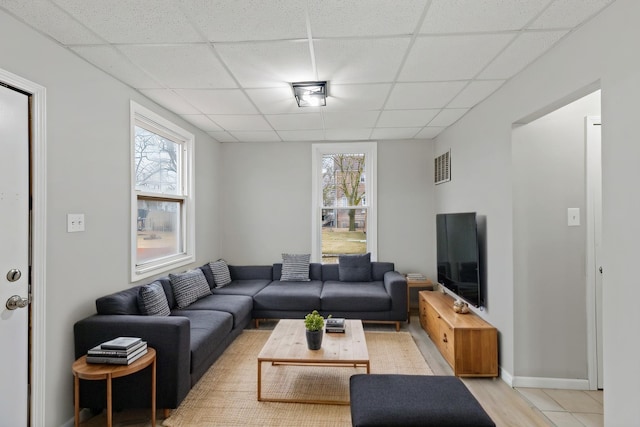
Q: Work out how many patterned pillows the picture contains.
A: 4